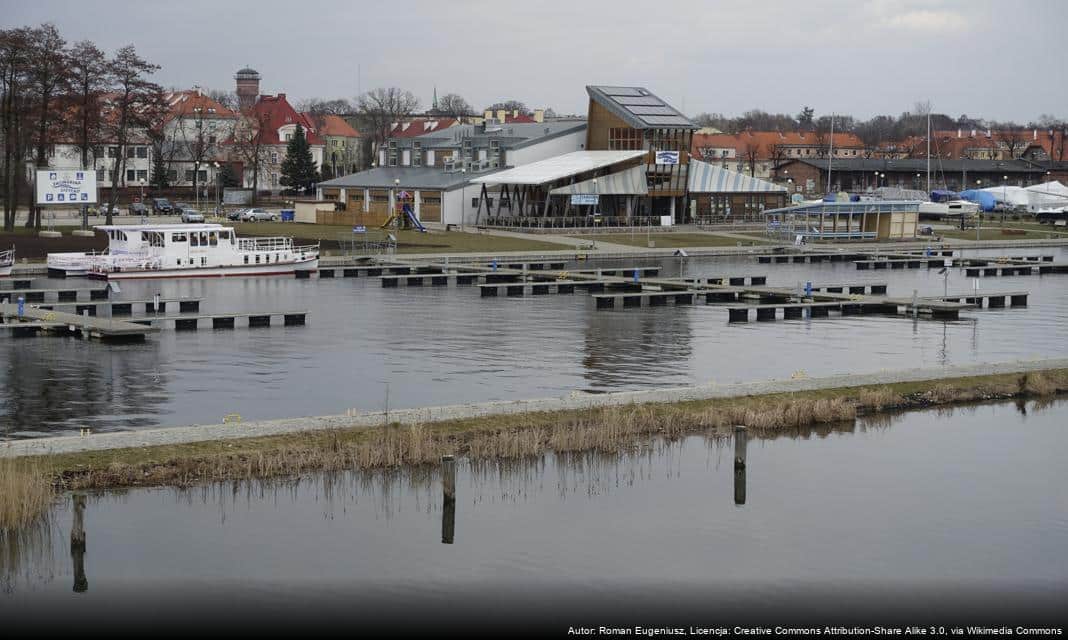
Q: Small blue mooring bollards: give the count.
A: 5